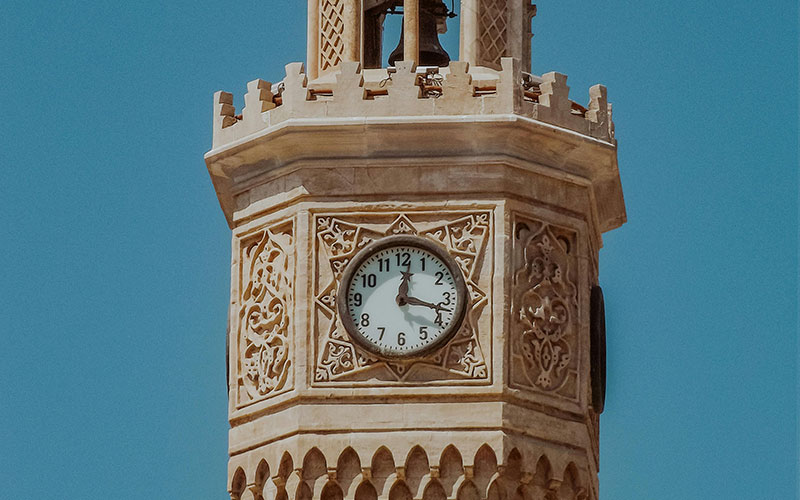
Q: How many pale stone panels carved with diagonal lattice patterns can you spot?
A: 2